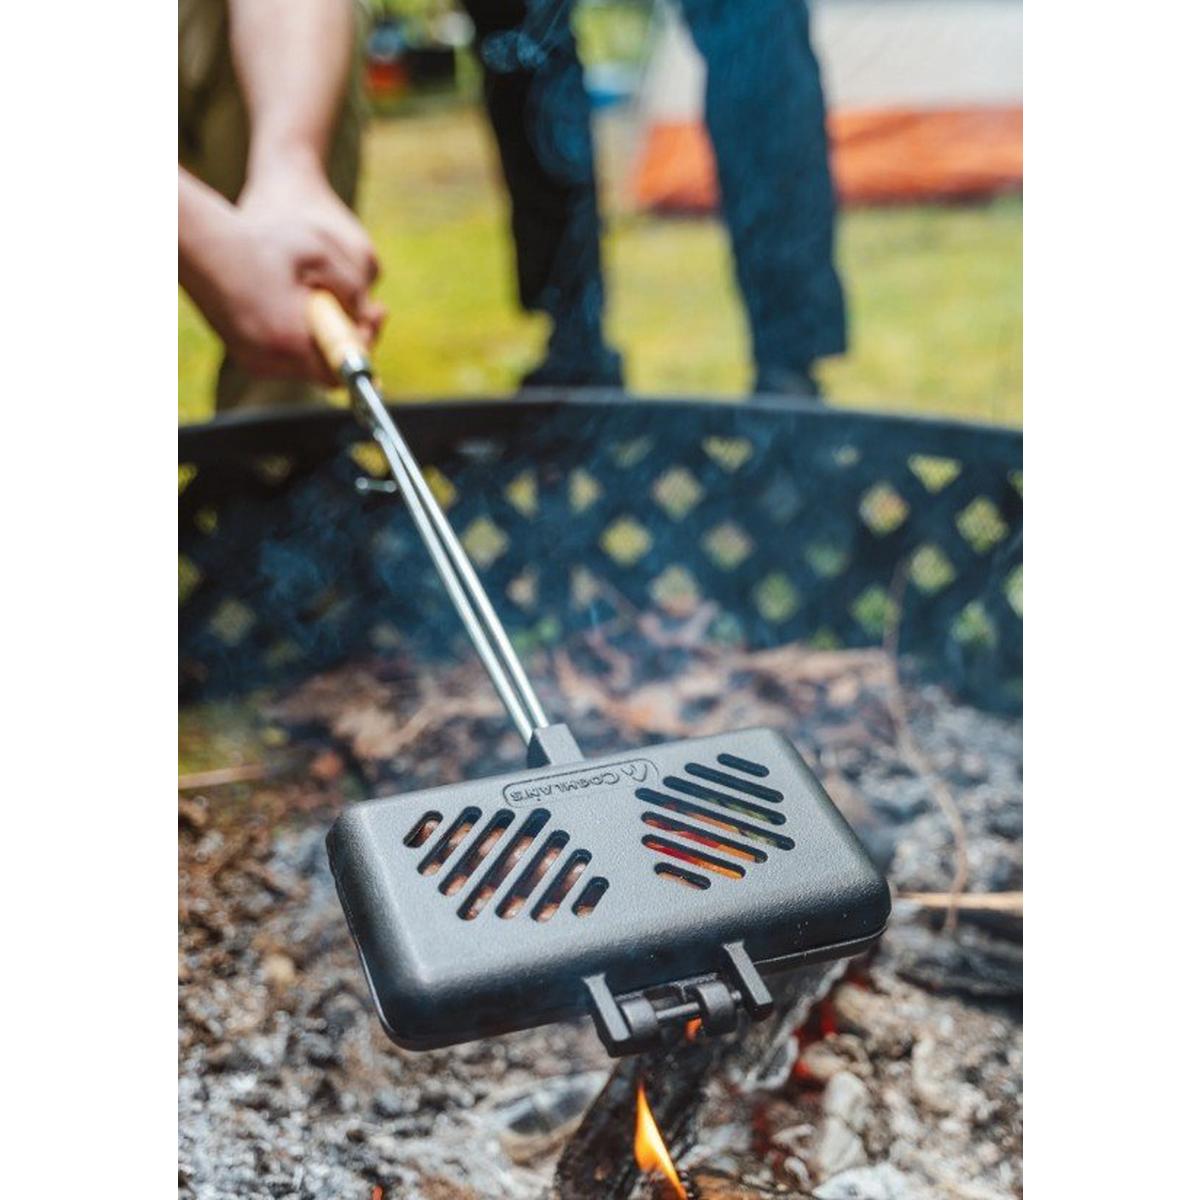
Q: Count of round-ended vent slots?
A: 14